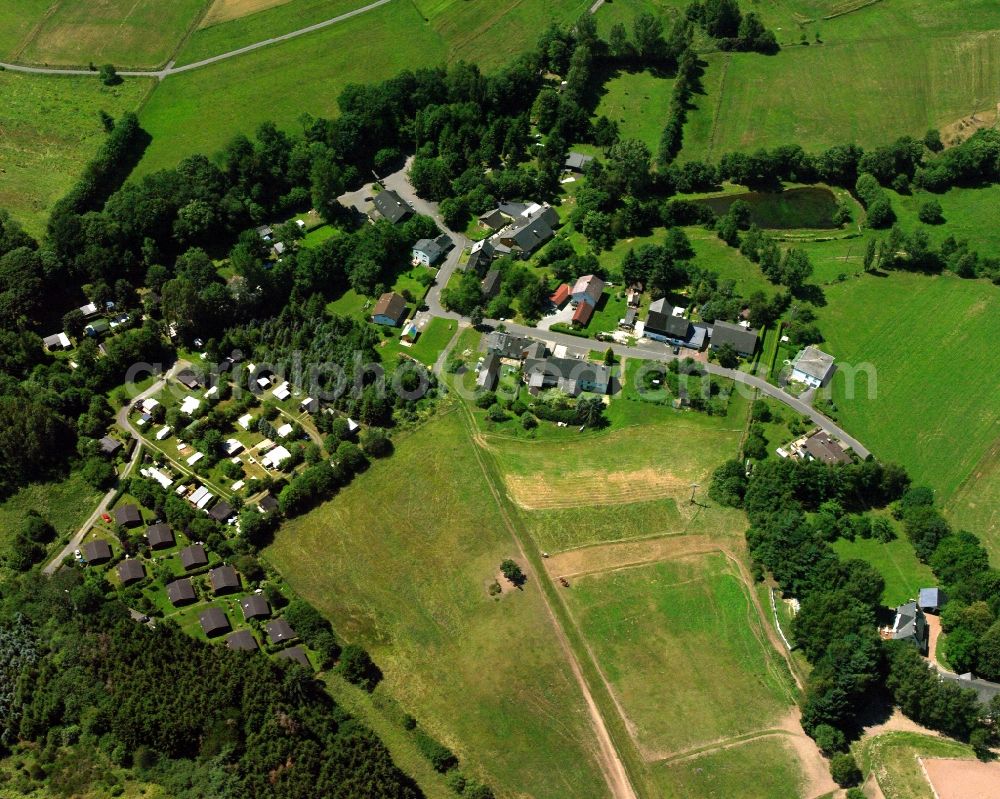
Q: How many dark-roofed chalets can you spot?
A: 12